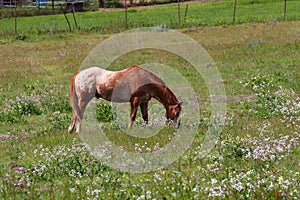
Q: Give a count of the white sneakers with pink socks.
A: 0